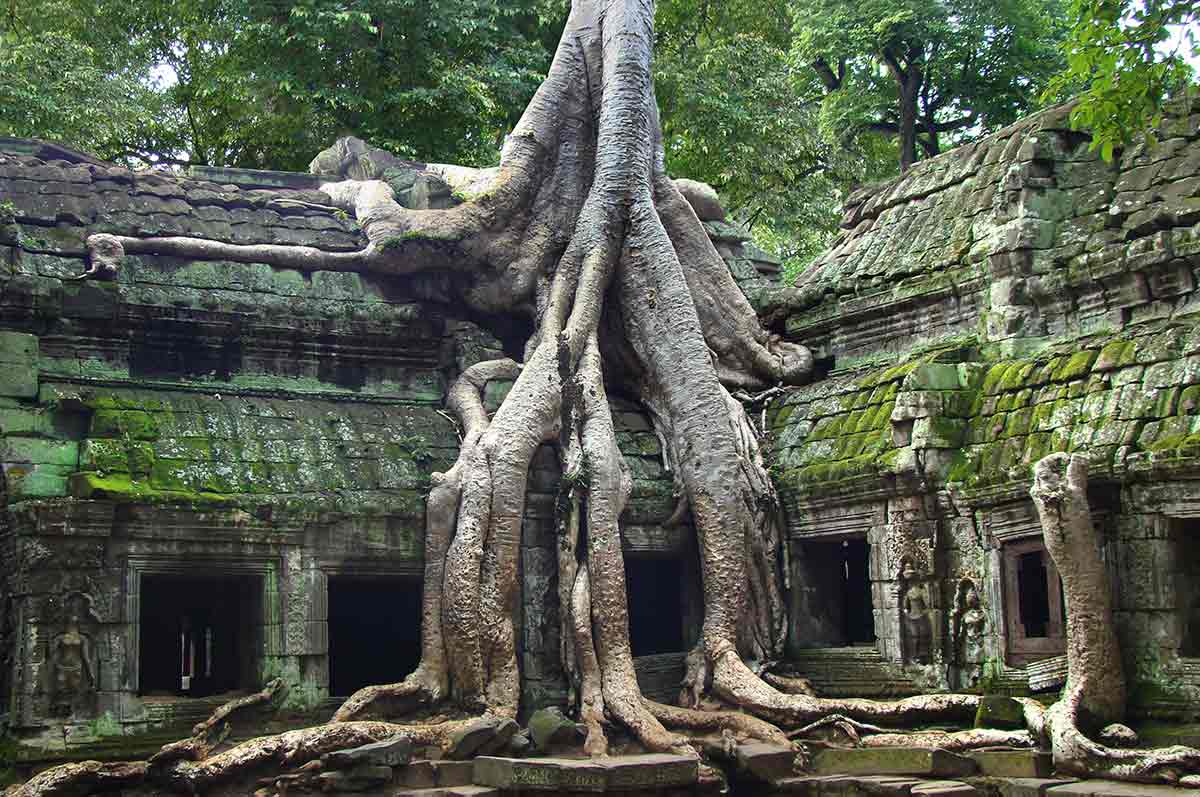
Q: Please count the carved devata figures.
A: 3